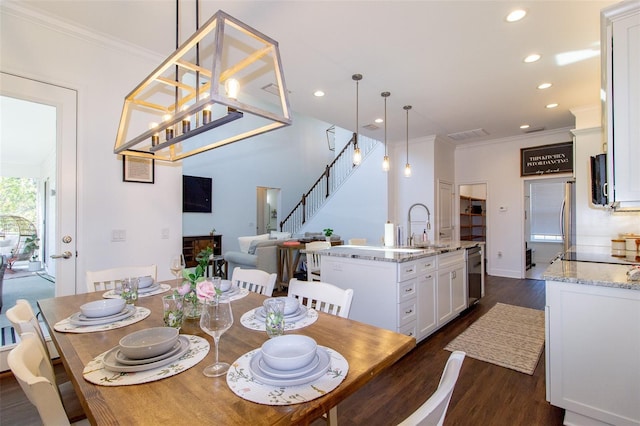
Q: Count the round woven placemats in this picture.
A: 6